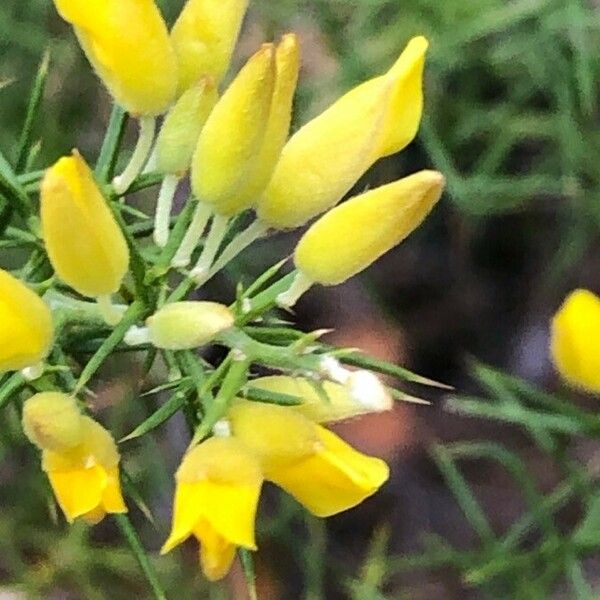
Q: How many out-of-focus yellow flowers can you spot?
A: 1